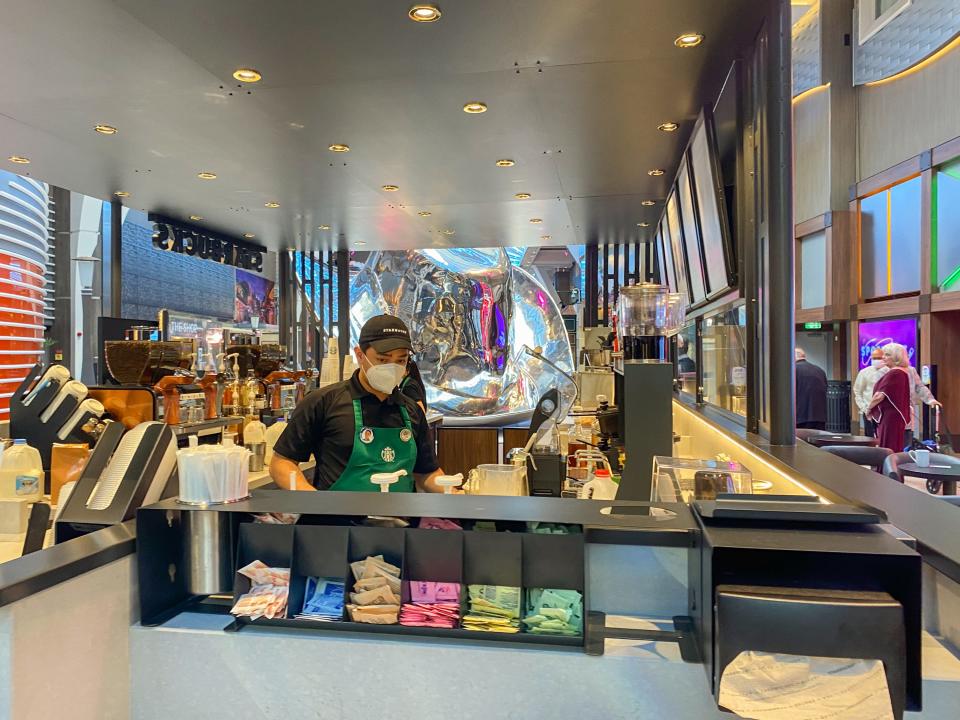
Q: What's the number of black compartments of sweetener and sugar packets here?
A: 6